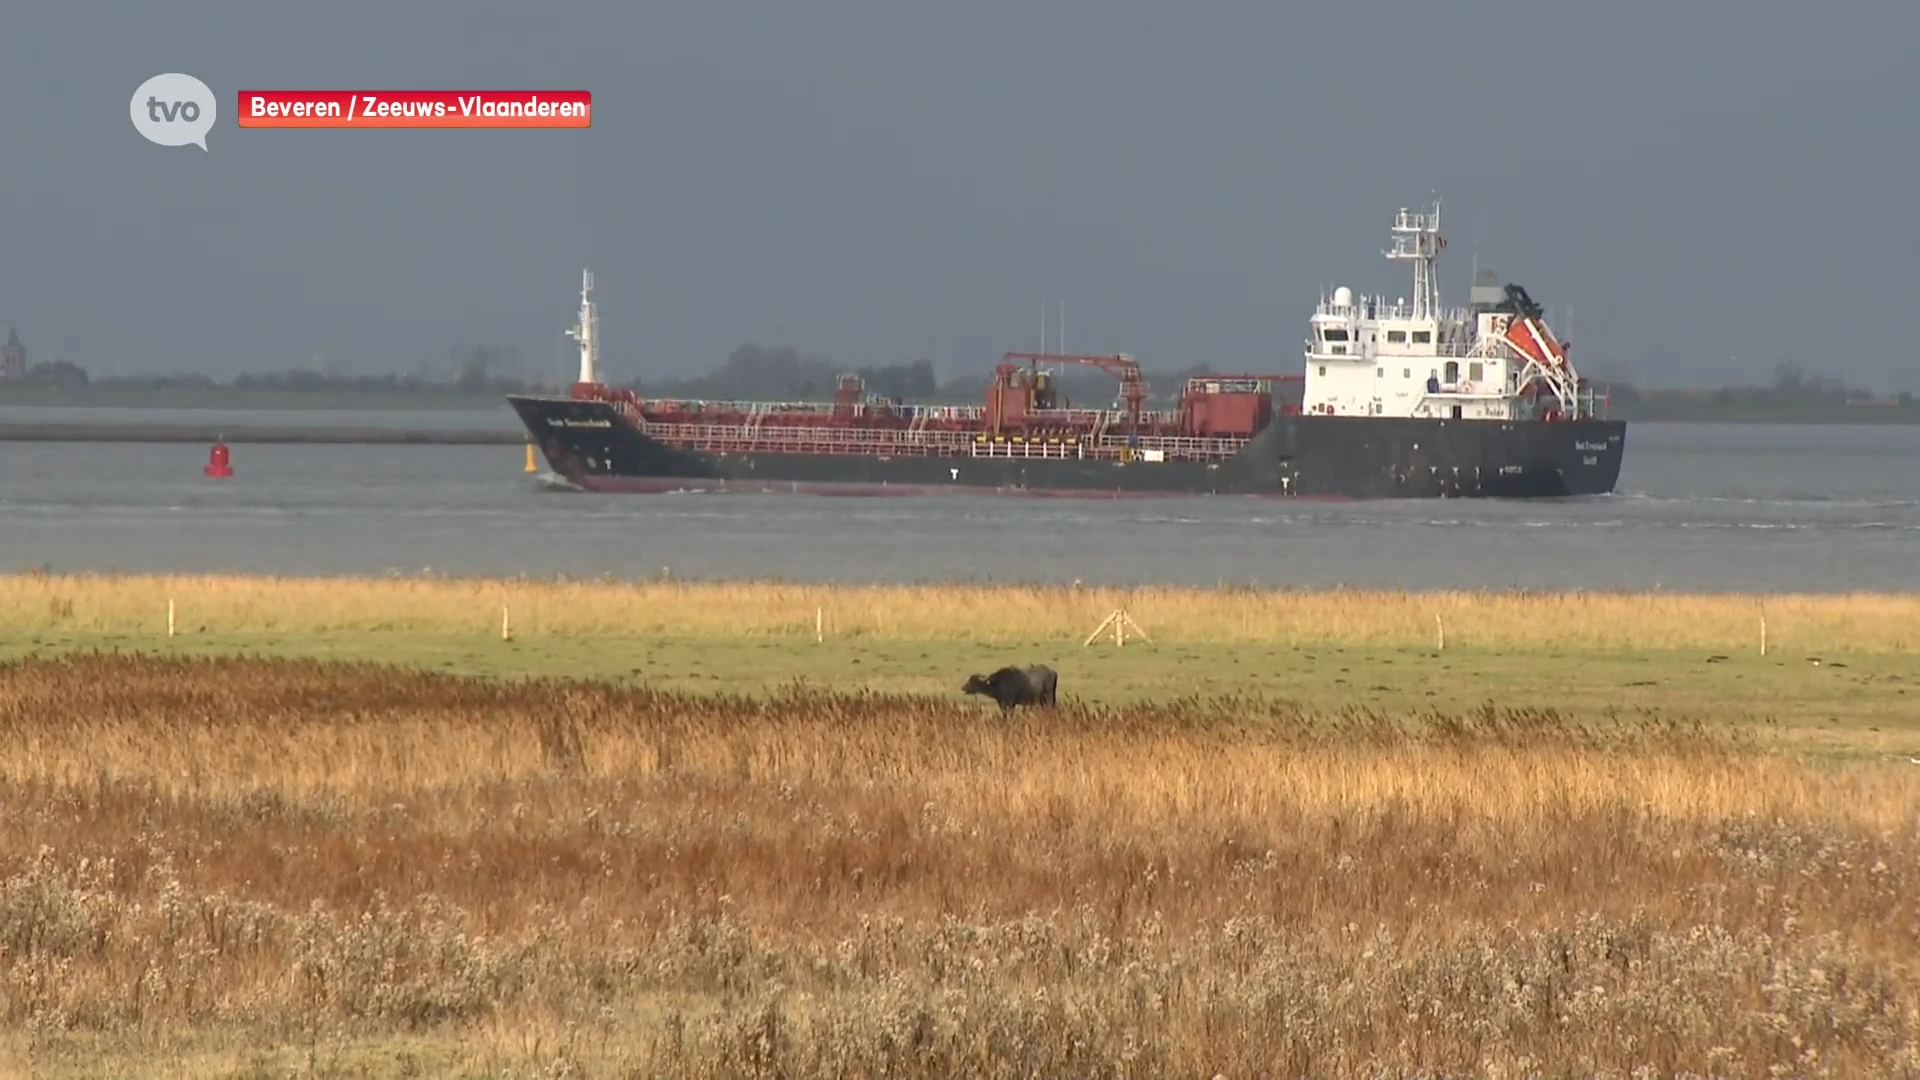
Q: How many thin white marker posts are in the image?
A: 5